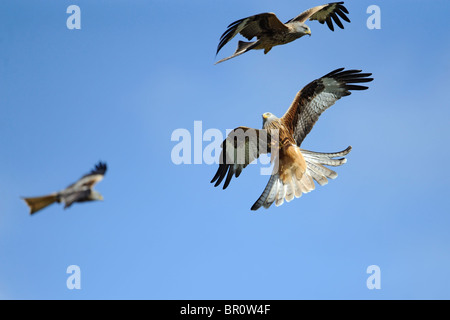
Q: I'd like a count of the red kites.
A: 3